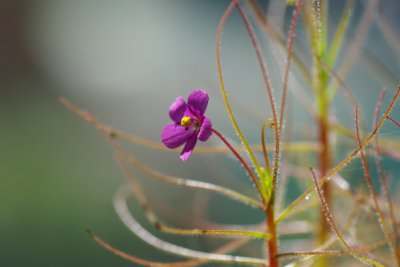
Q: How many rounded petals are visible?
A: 5